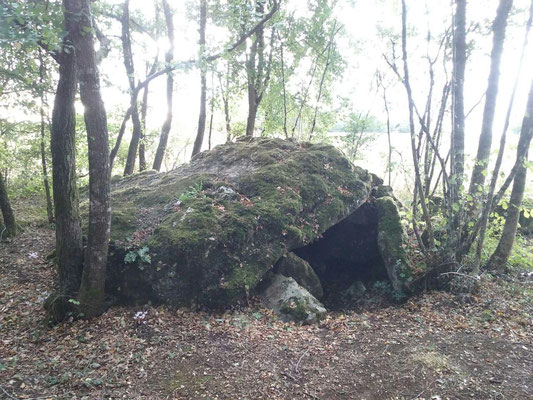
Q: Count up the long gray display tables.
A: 0